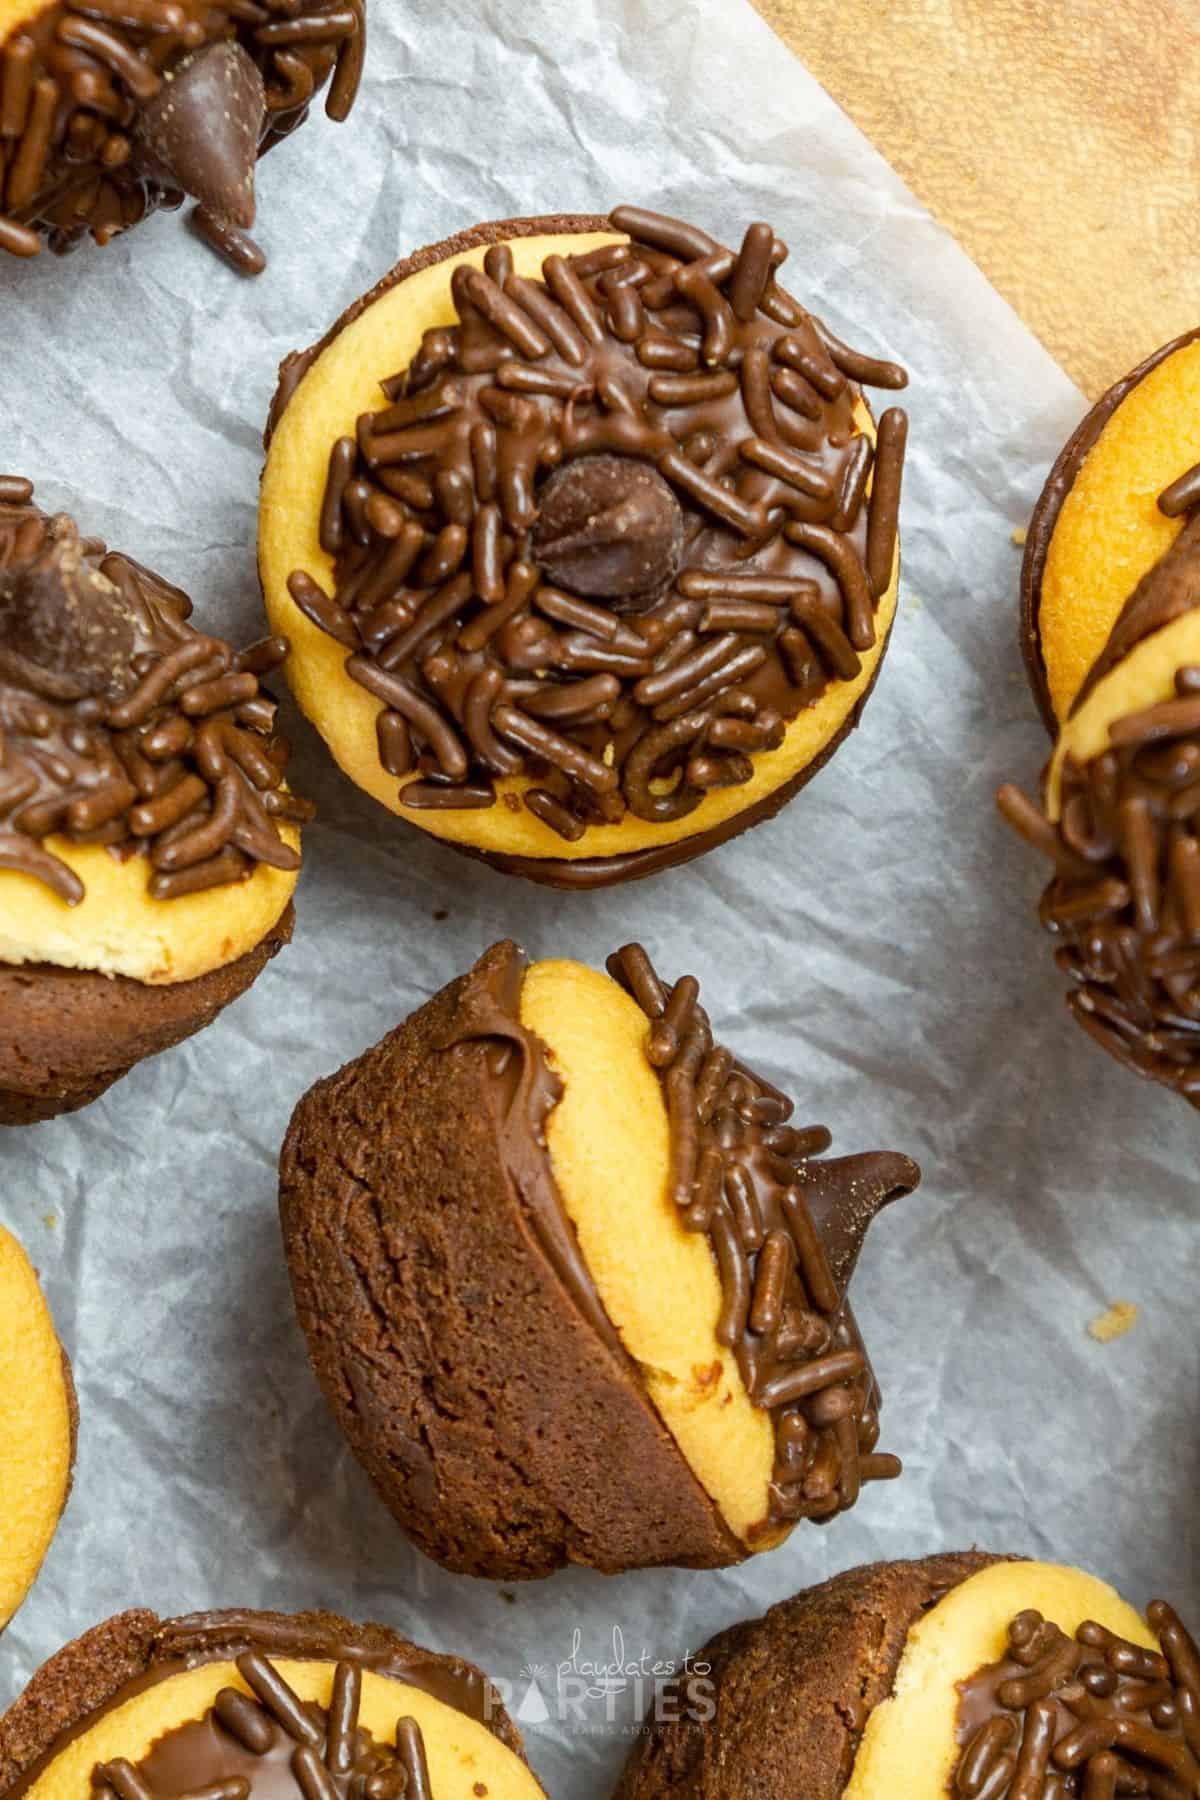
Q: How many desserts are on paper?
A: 9